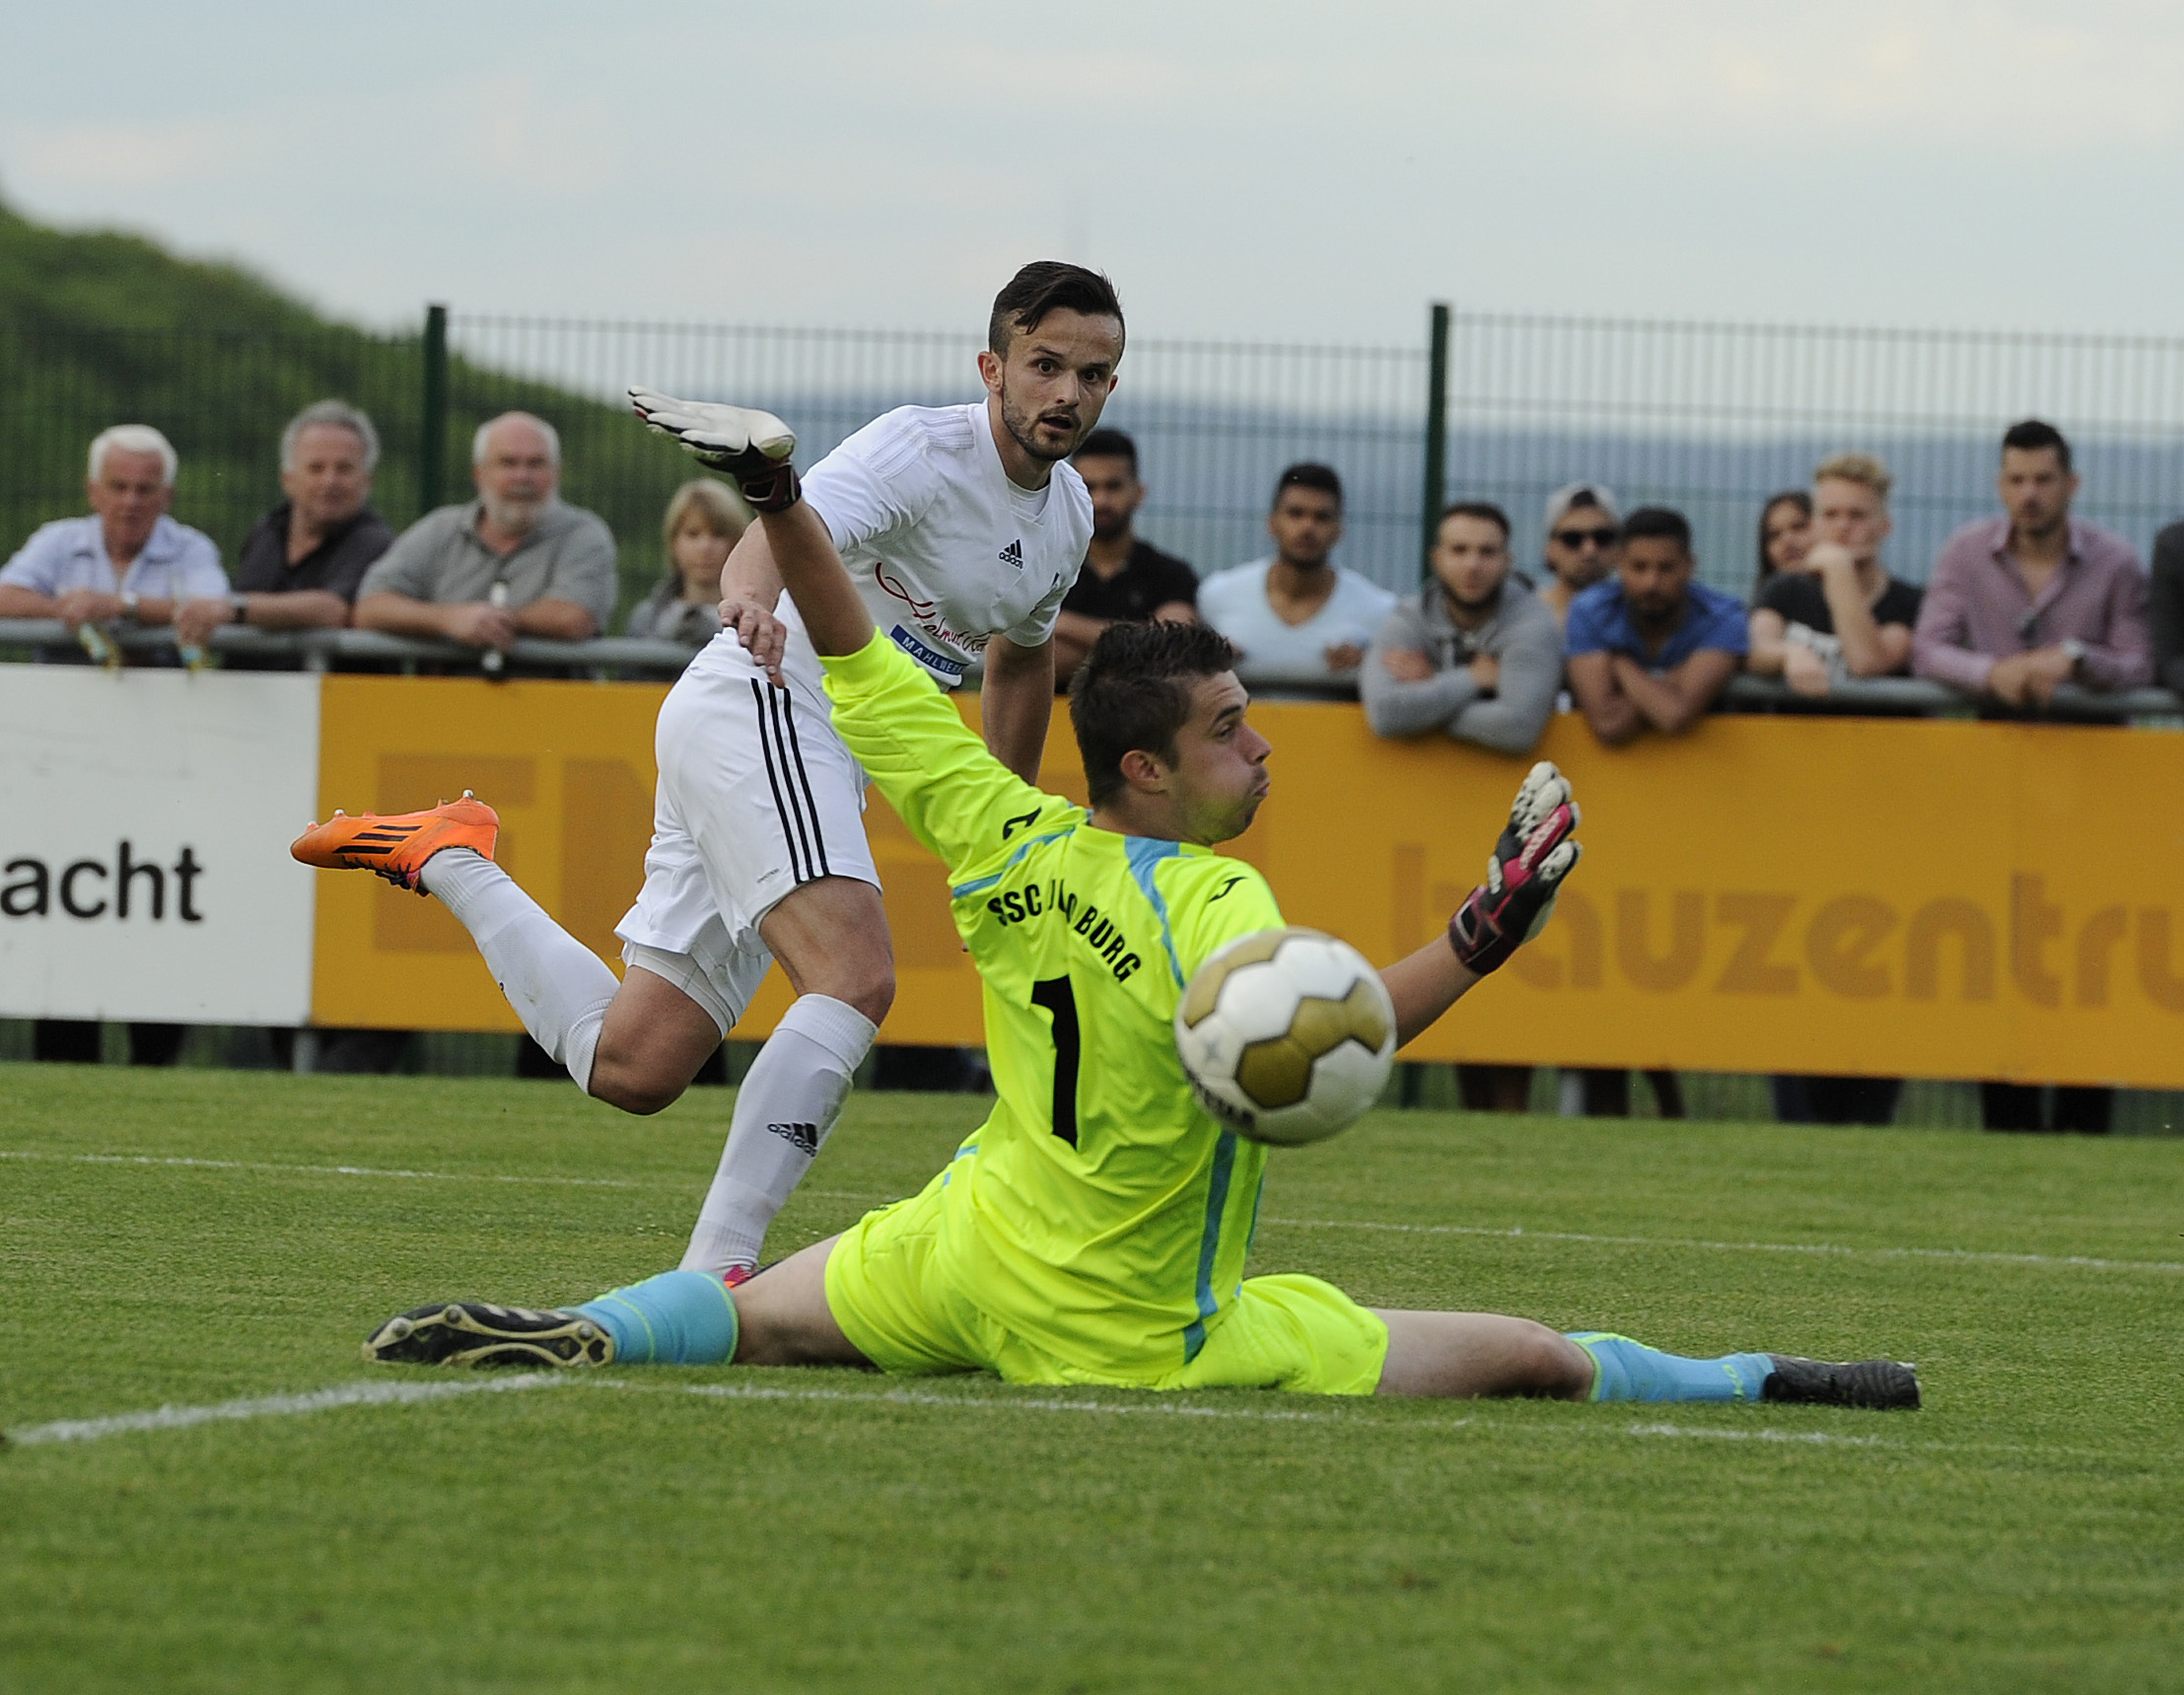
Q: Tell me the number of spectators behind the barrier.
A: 12